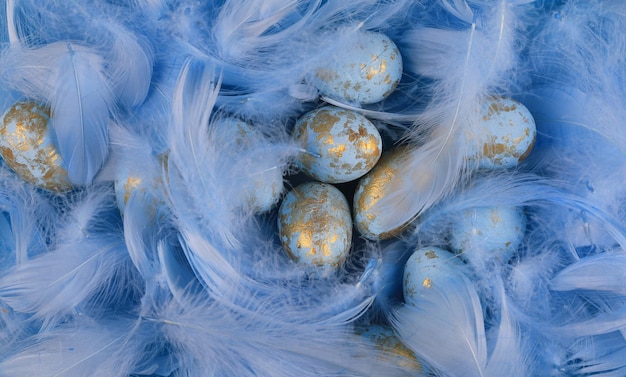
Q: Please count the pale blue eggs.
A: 11